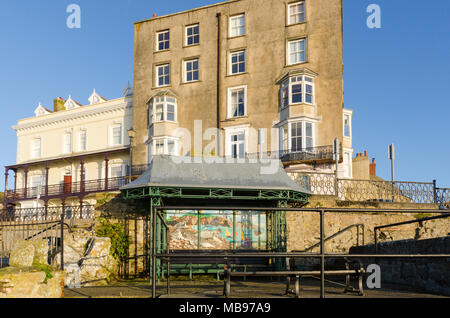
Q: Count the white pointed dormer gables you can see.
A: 3